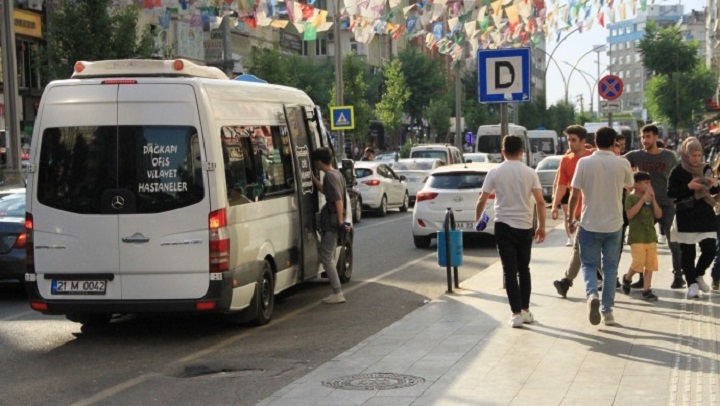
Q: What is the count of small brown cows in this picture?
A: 0